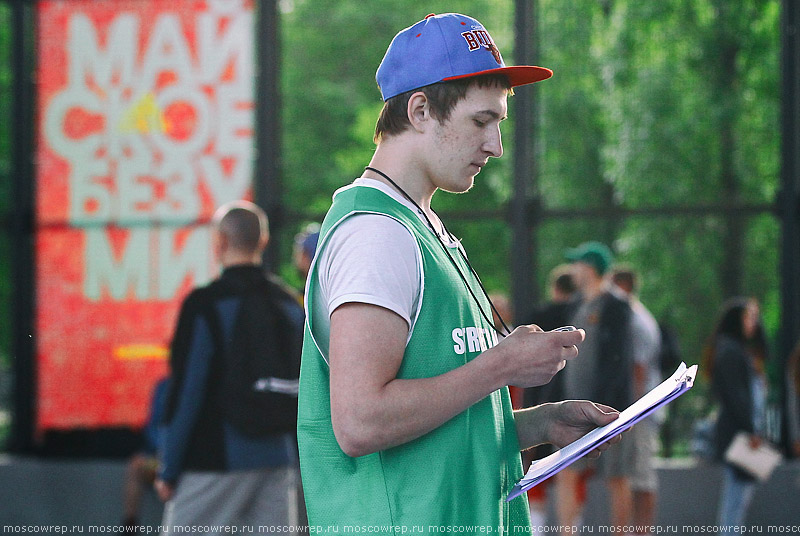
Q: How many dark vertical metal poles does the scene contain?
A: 4